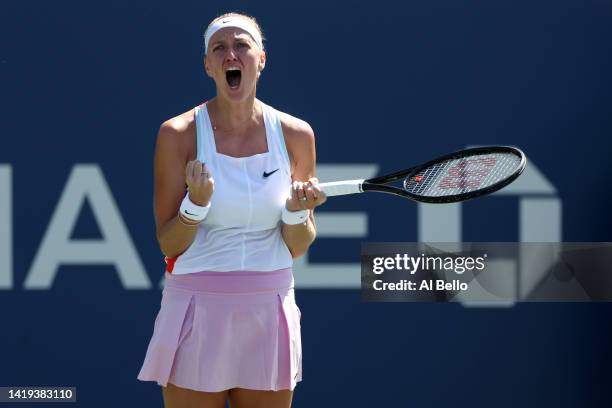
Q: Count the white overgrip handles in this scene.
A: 1